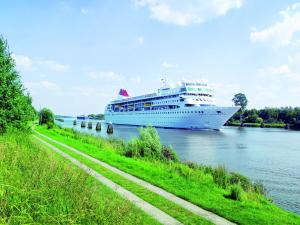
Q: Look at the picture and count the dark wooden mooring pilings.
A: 5